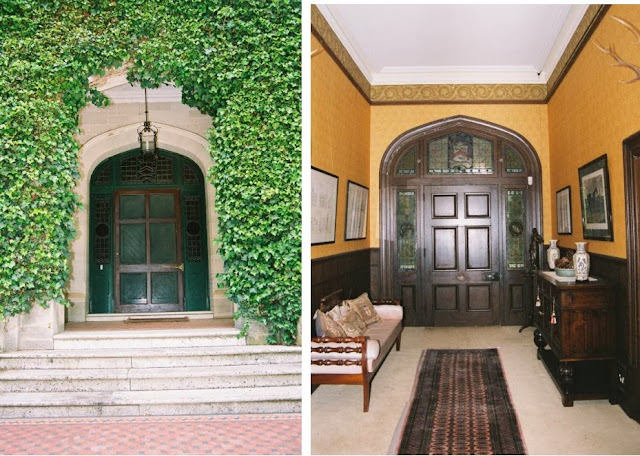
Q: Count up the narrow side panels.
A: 4